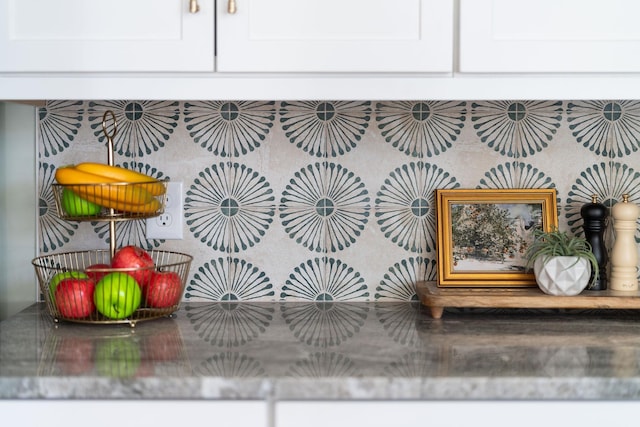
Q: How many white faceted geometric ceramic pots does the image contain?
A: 1